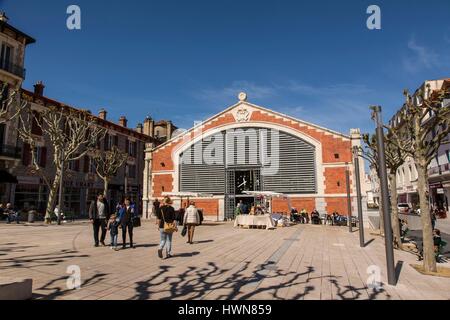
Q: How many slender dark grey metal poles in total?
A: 3